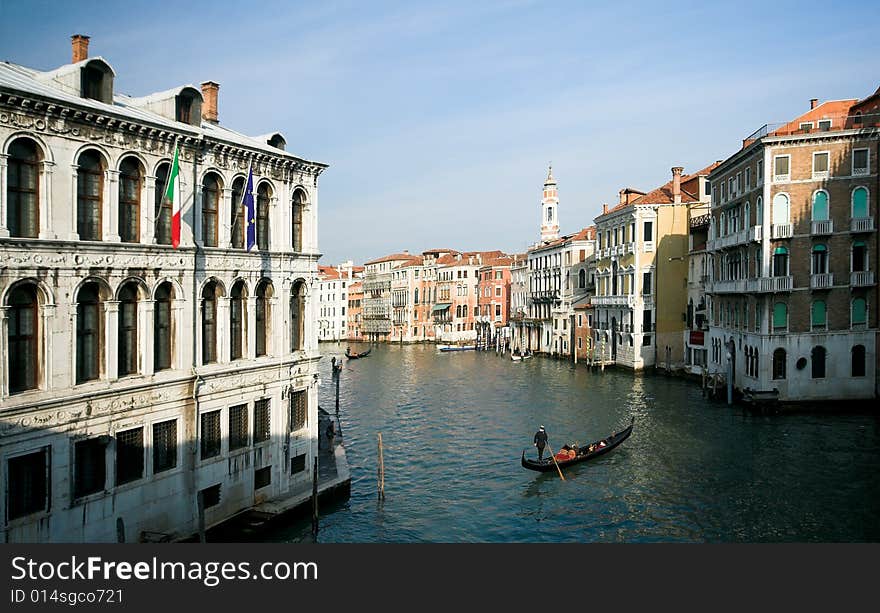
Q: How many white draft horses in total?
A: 0